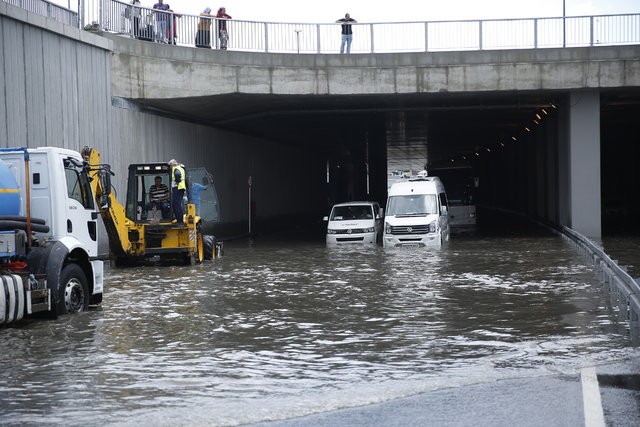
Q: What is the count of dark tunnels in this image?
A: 2